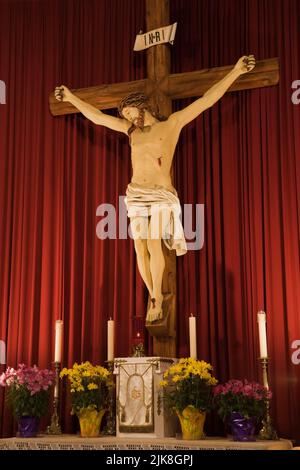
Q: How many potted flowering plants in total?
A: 4